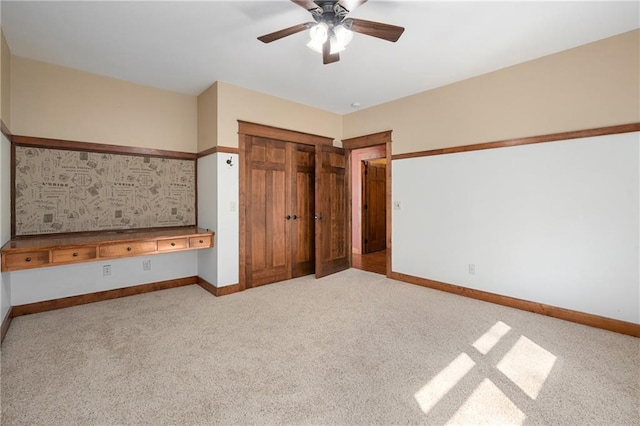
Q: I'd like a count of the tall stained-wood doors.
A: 4